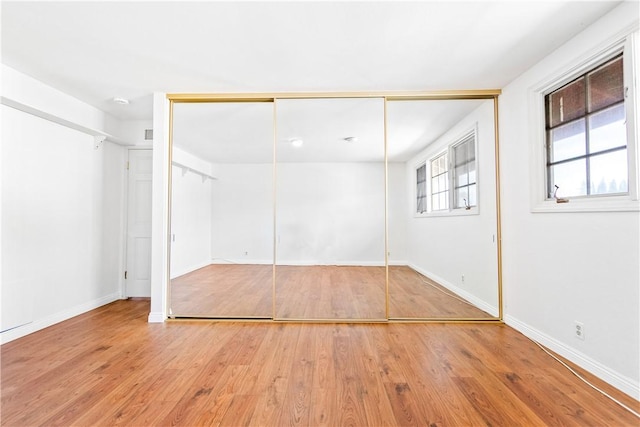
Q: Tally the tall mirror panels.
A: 3